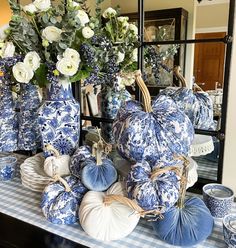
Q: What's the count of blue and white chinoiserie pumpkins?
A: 4